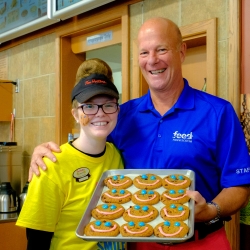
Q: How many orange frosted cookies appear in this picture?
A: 12